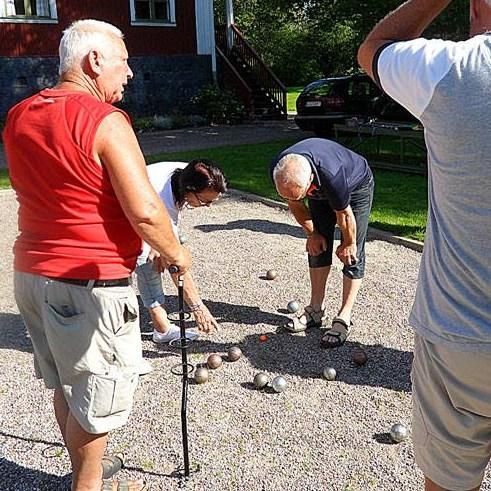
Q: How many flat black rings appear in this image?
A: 3